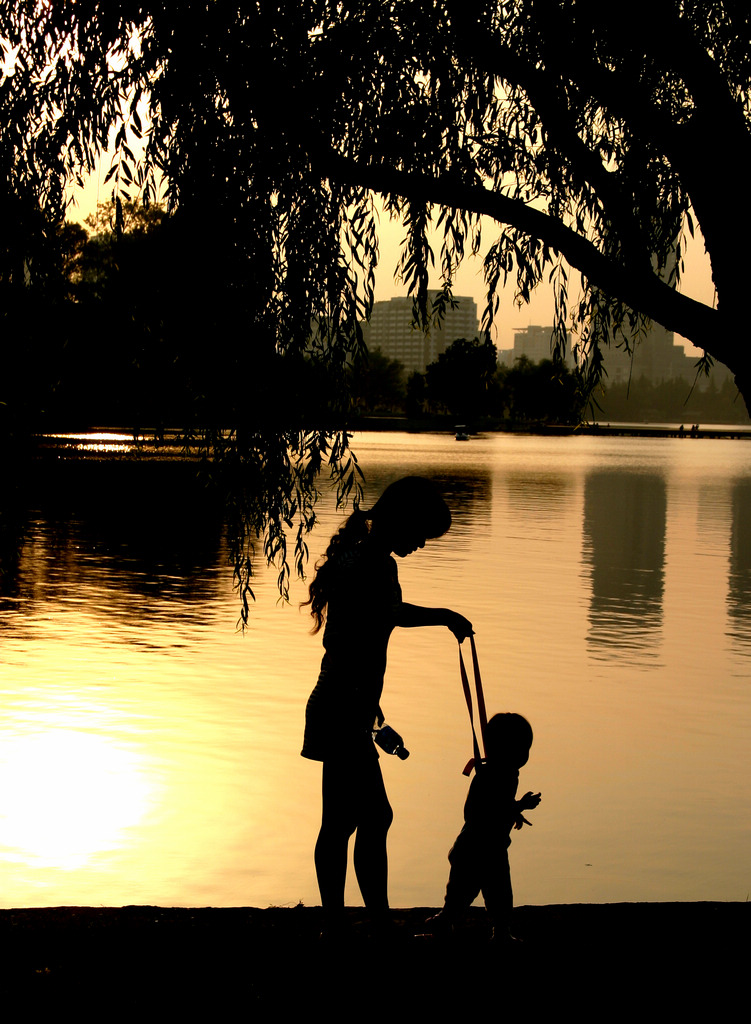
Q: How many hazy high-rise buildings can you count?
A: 3